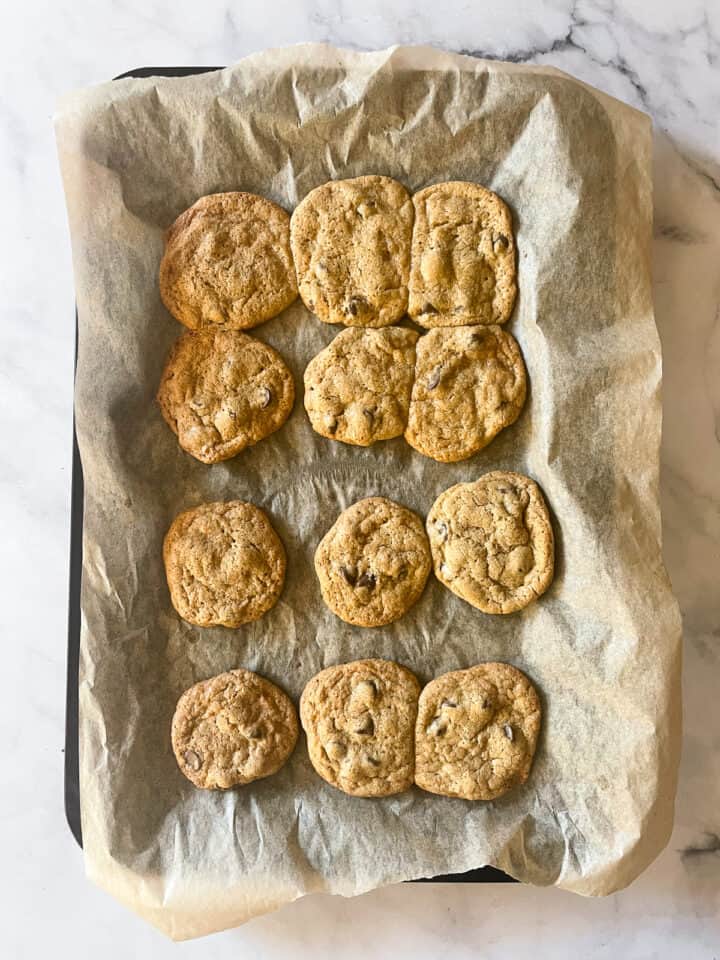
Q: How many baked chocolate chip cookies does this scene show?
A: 12